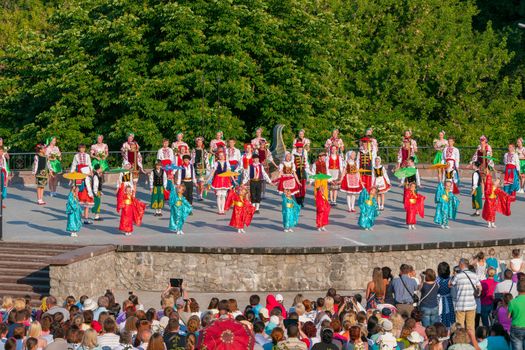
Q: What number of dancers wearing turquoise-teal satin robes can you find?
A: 5